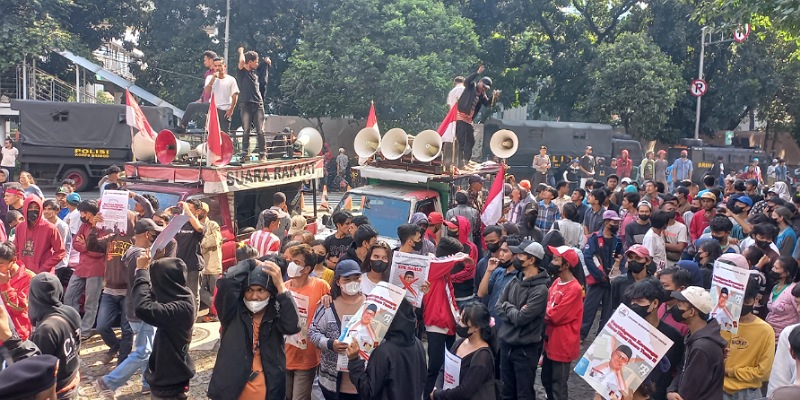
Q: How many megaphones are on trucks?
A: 8